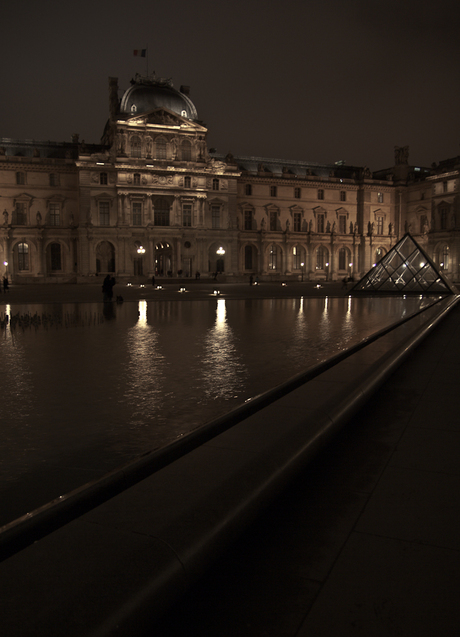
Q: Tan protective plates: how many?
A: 0